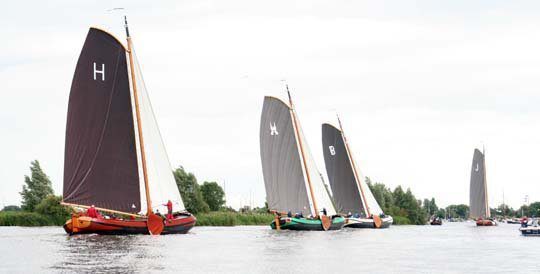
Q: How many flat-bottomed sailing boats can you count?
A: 4